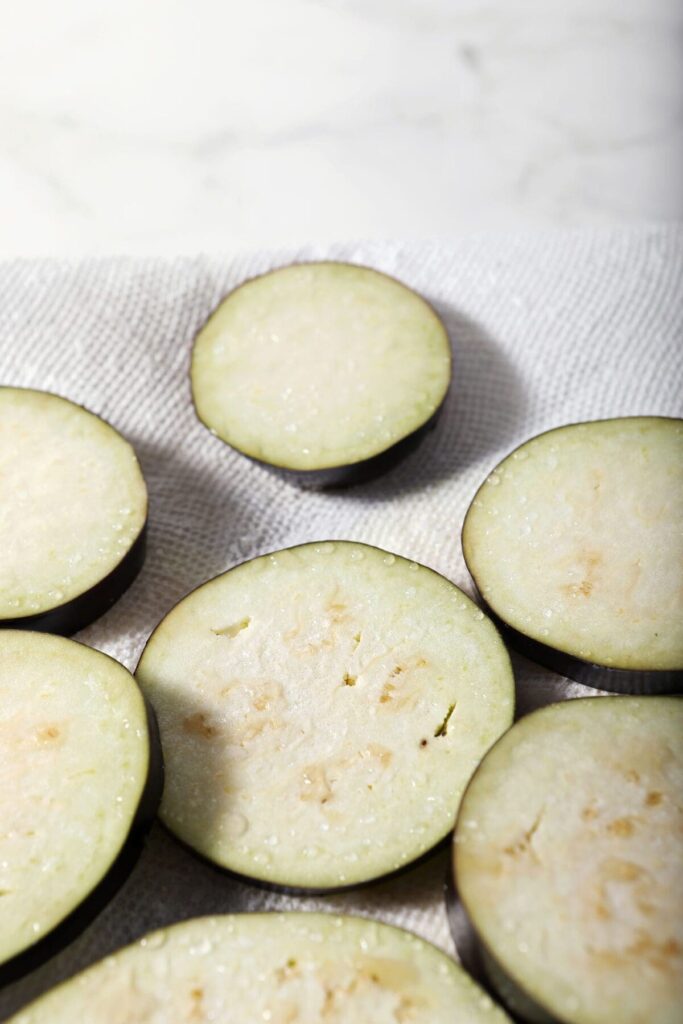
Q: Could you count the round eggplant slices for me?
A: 7